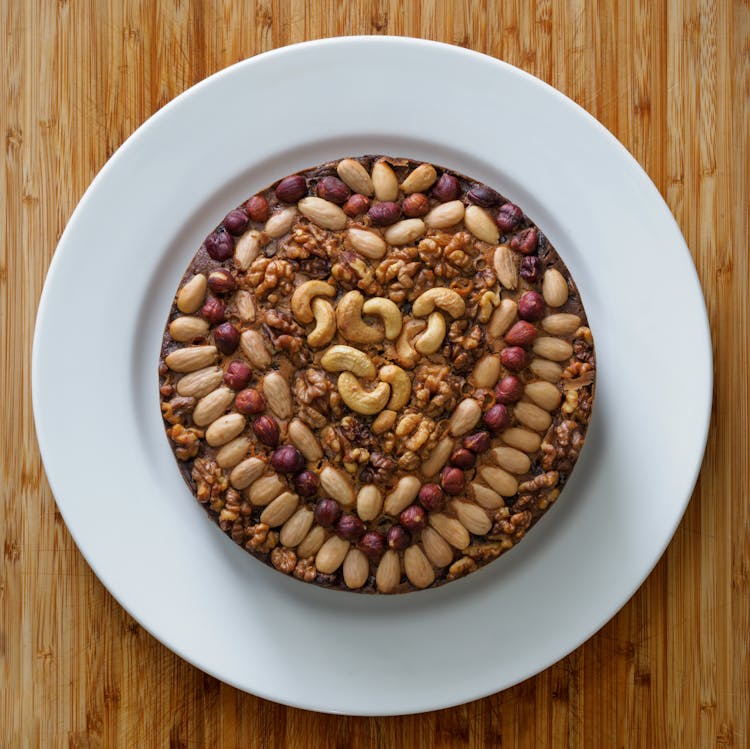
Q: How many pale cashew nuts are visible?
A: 10